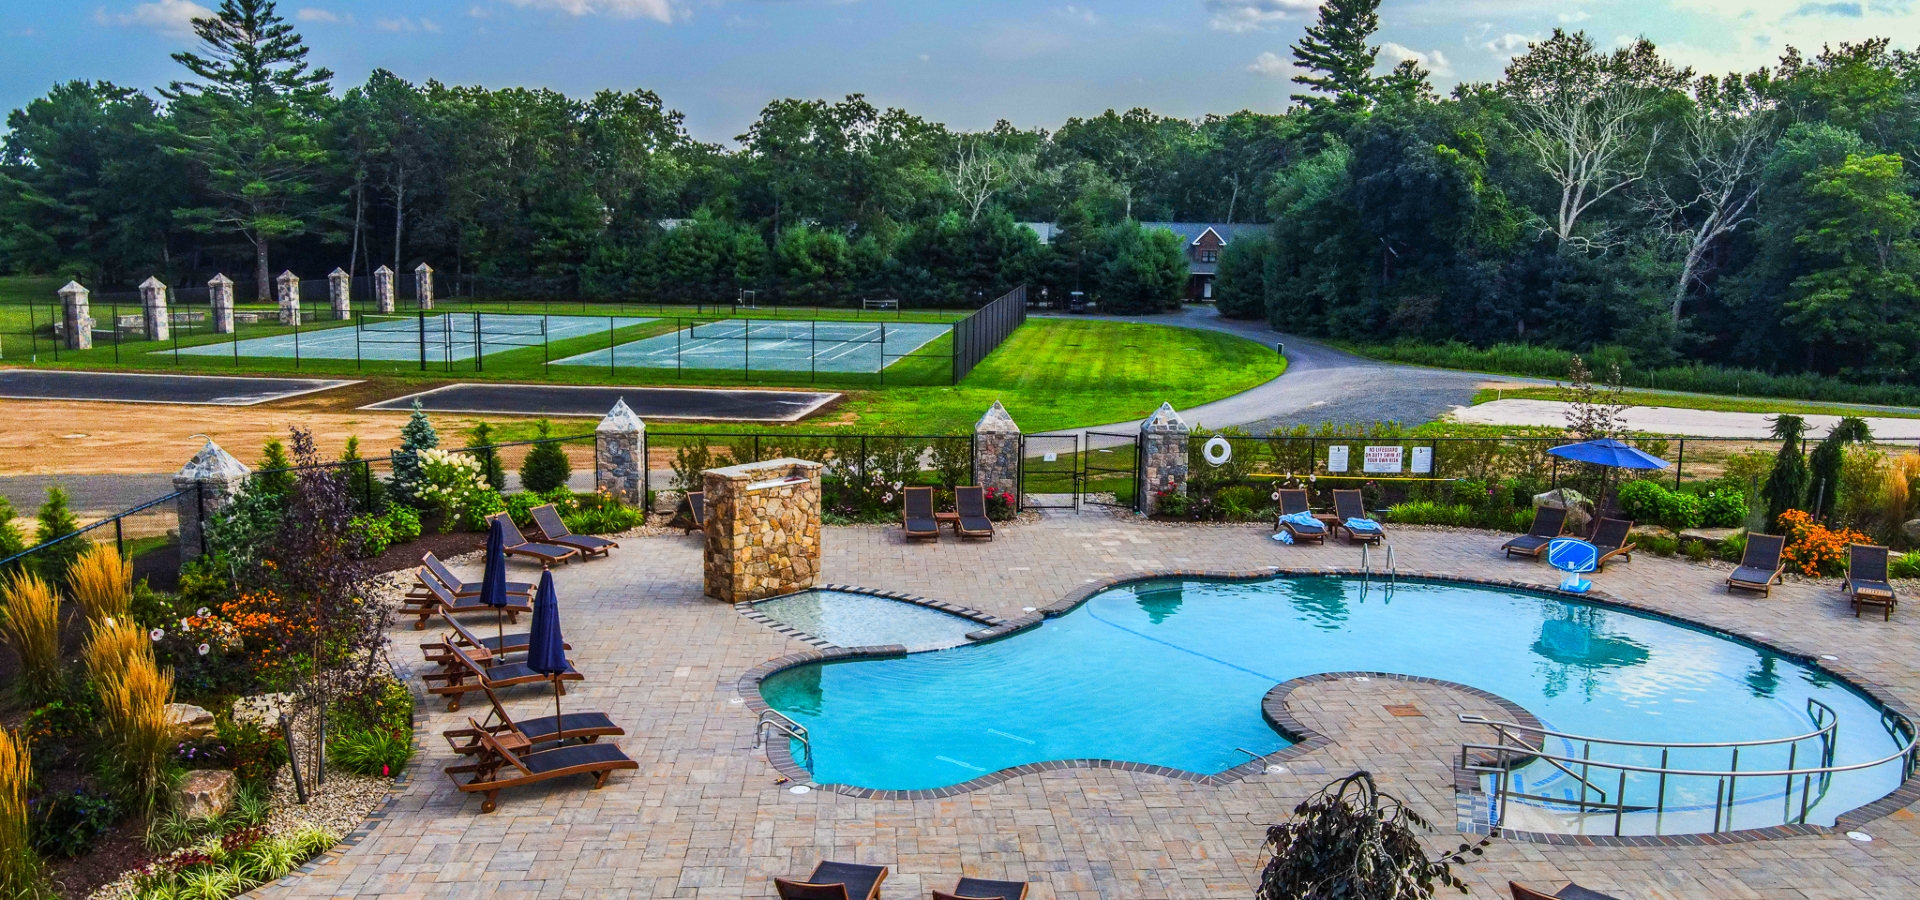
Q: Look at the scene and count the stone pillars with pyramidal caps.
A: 11